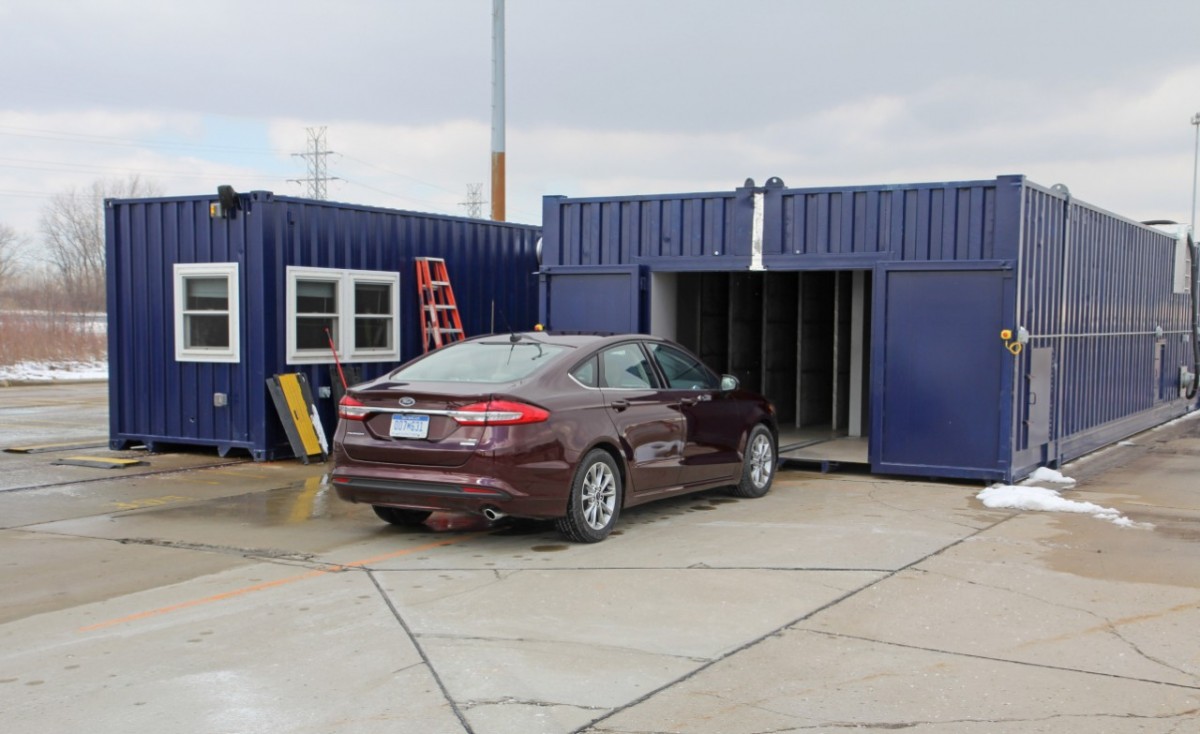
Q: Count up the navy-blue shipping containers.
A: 2